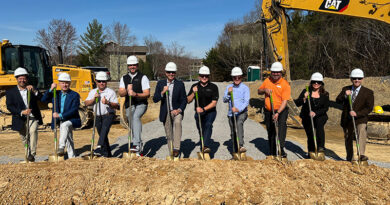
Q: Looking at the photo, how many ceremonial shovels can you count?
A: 10